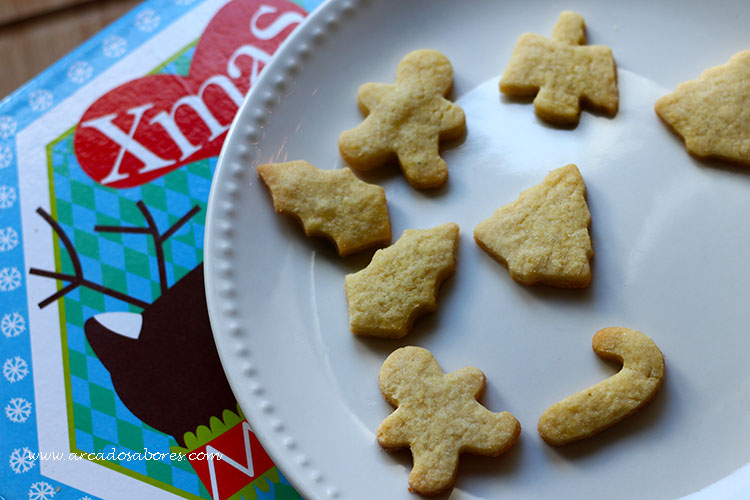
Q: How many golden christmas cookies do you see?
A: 8